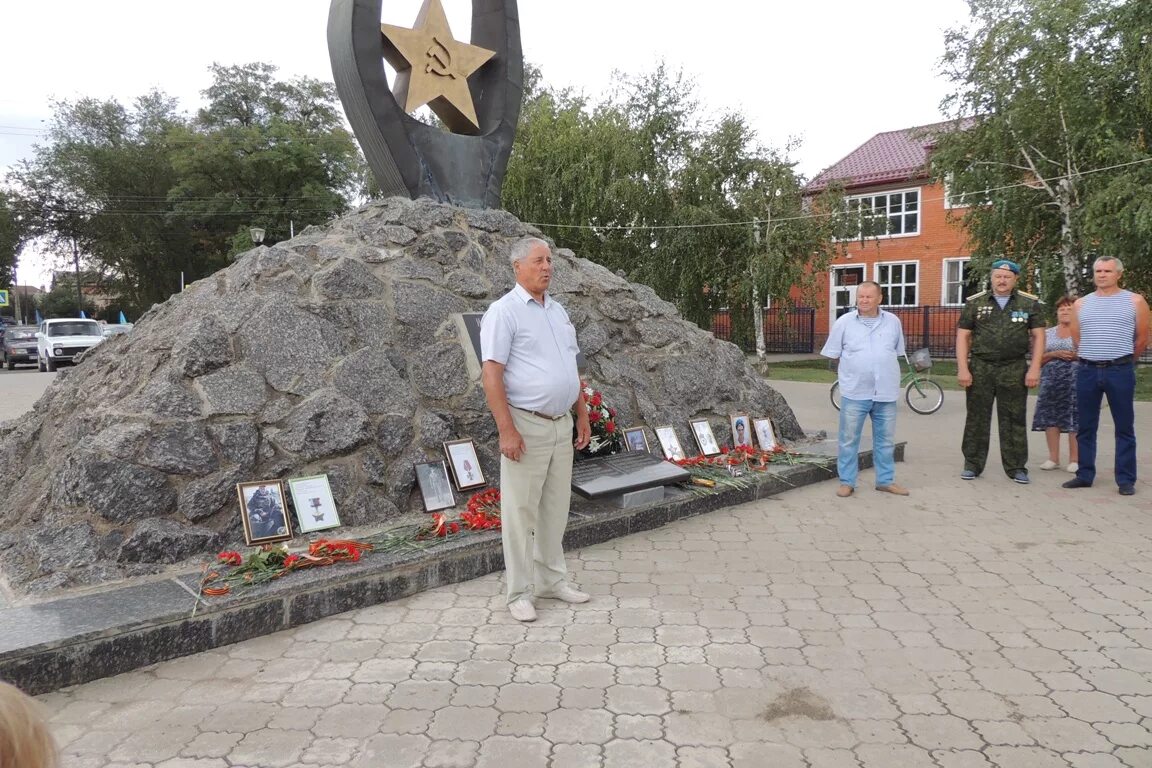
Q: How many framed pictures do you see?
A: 9